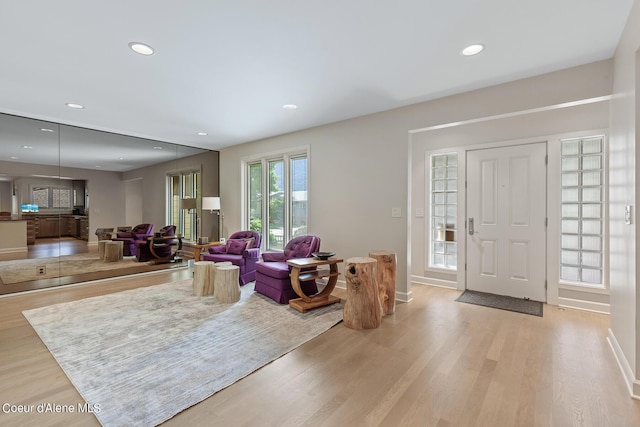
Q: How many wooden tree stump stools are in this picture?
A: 5